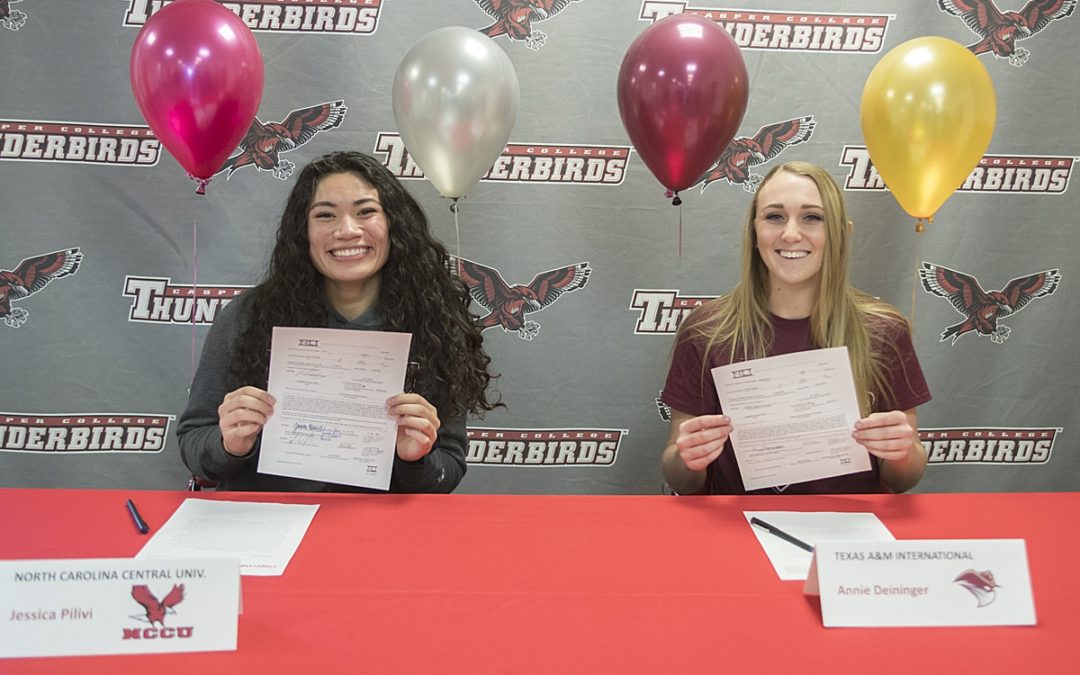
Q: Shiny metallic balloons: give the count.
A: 4